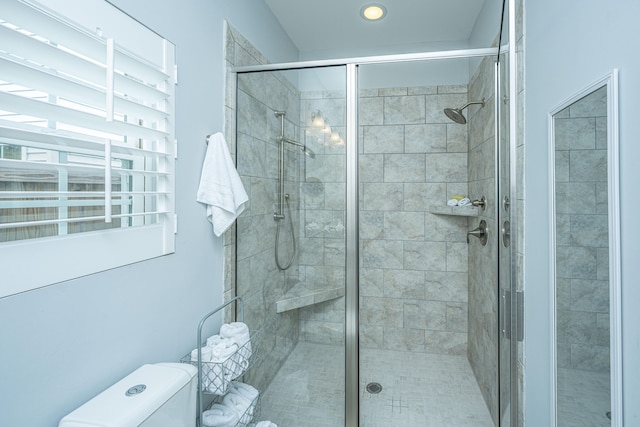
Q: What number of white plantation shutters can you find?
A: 1